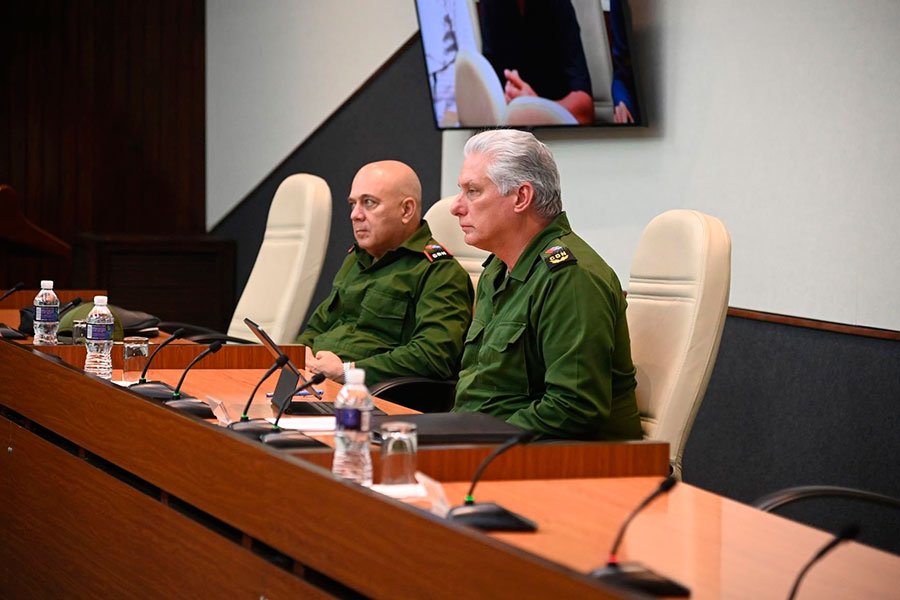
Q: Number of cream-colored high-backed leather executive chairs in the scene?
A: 3